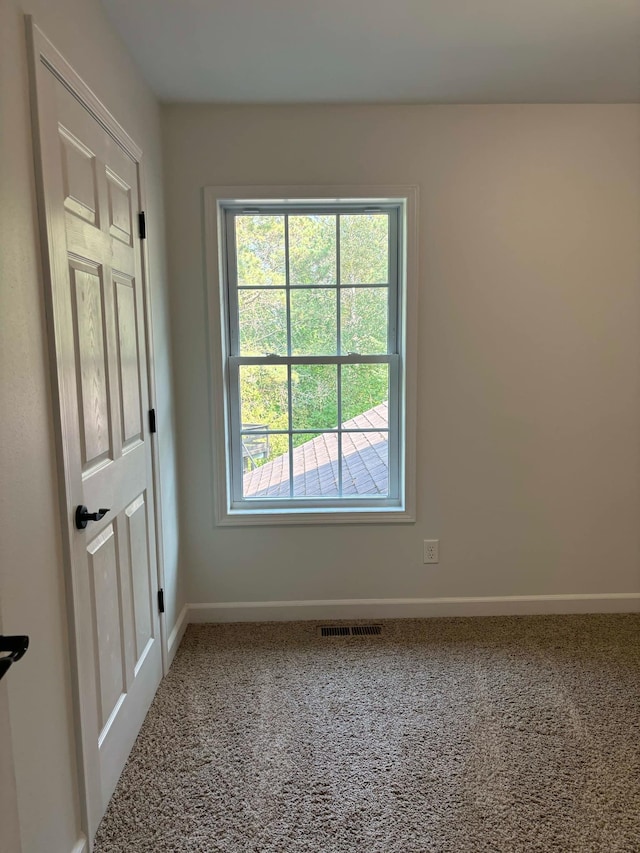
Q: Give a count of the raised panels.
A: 6